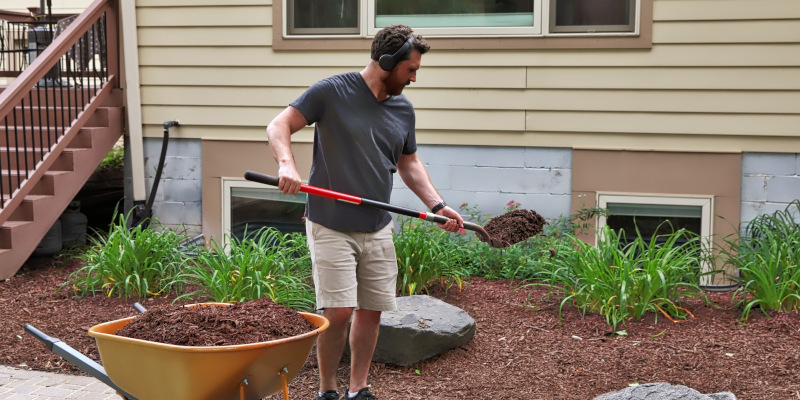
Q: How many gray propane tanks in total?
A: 2